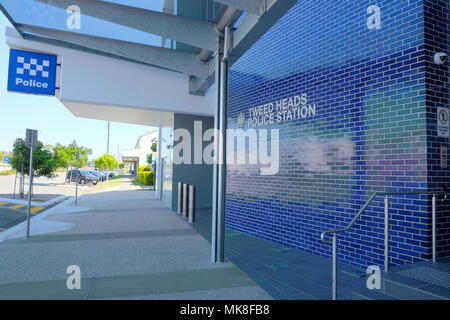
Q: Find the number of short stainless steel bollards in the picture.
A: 3